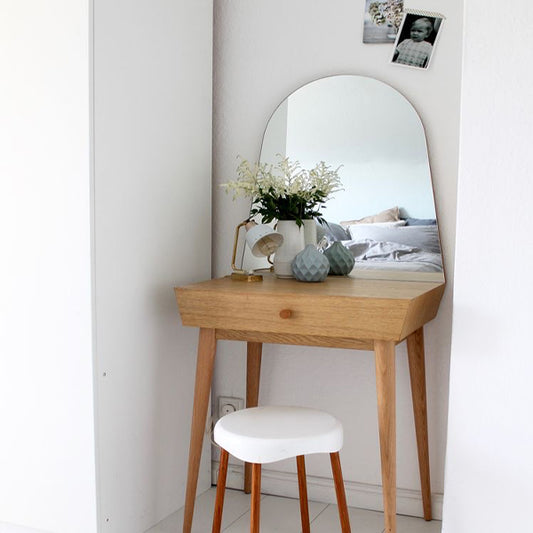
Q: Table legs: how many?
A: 4